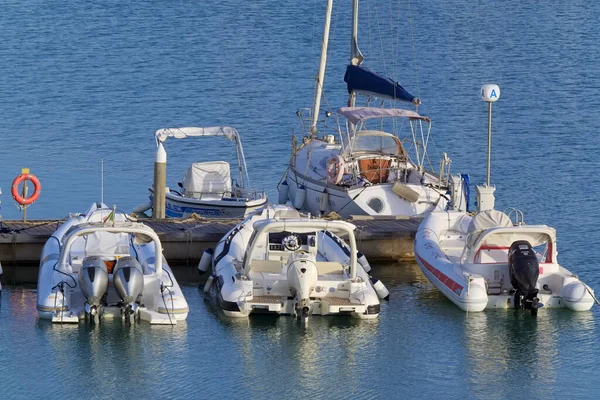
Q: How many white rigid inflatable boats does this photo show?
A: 3